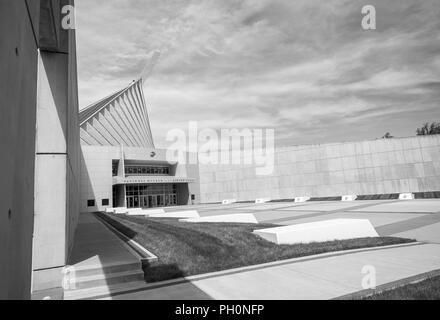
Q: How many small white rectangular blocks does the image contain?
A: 5